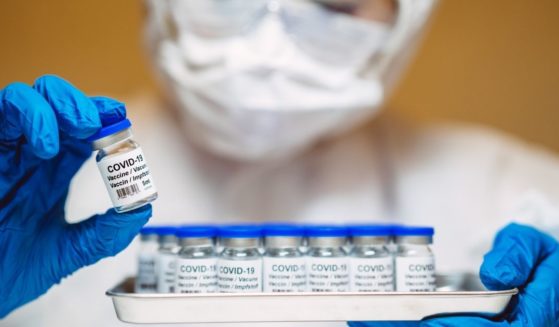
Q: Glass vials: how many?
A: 9